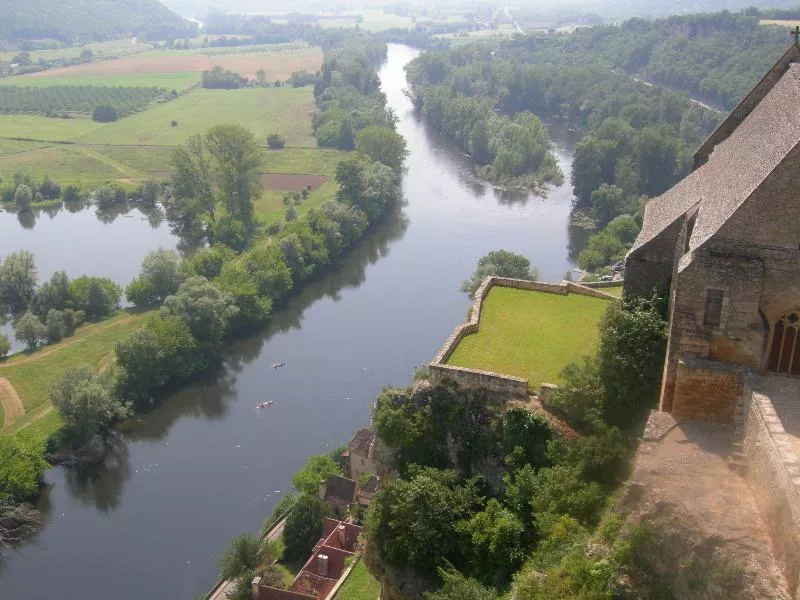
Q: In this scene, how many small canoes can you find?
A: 2